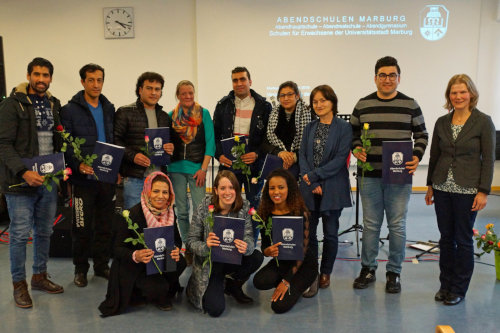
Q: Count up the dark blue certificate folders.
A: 9